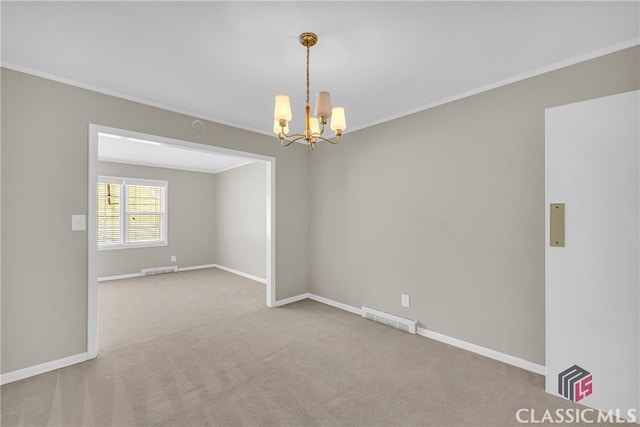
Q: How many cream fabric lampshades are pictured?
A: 5